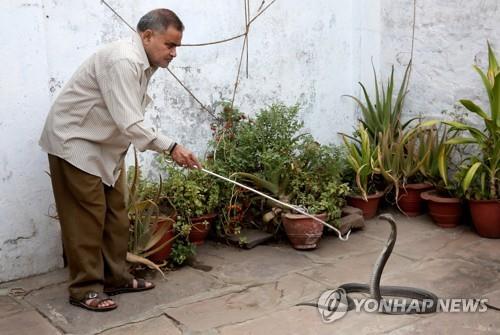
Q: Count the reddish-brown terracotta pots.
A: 7